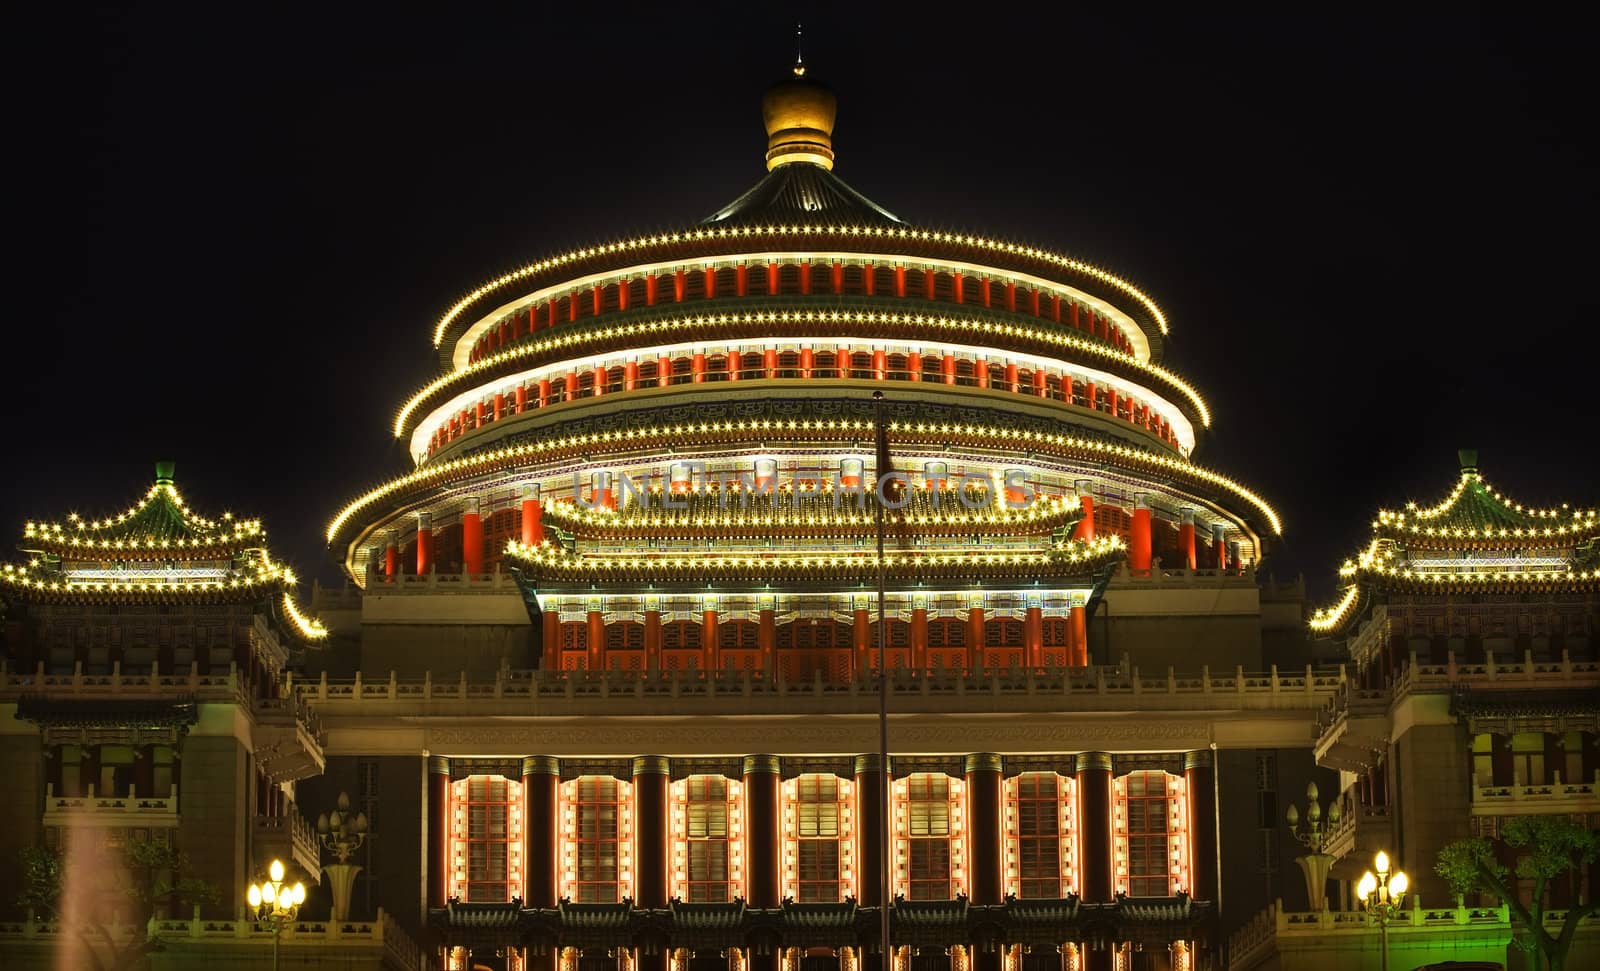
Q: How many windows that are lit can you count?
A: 7